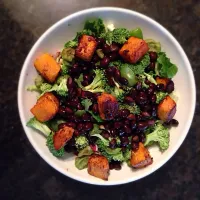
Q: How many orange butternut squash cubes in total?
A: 10